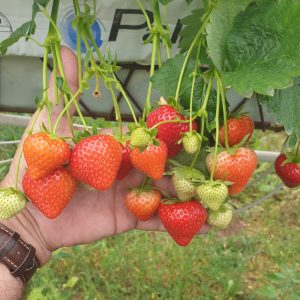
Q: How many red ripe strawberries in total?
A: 11